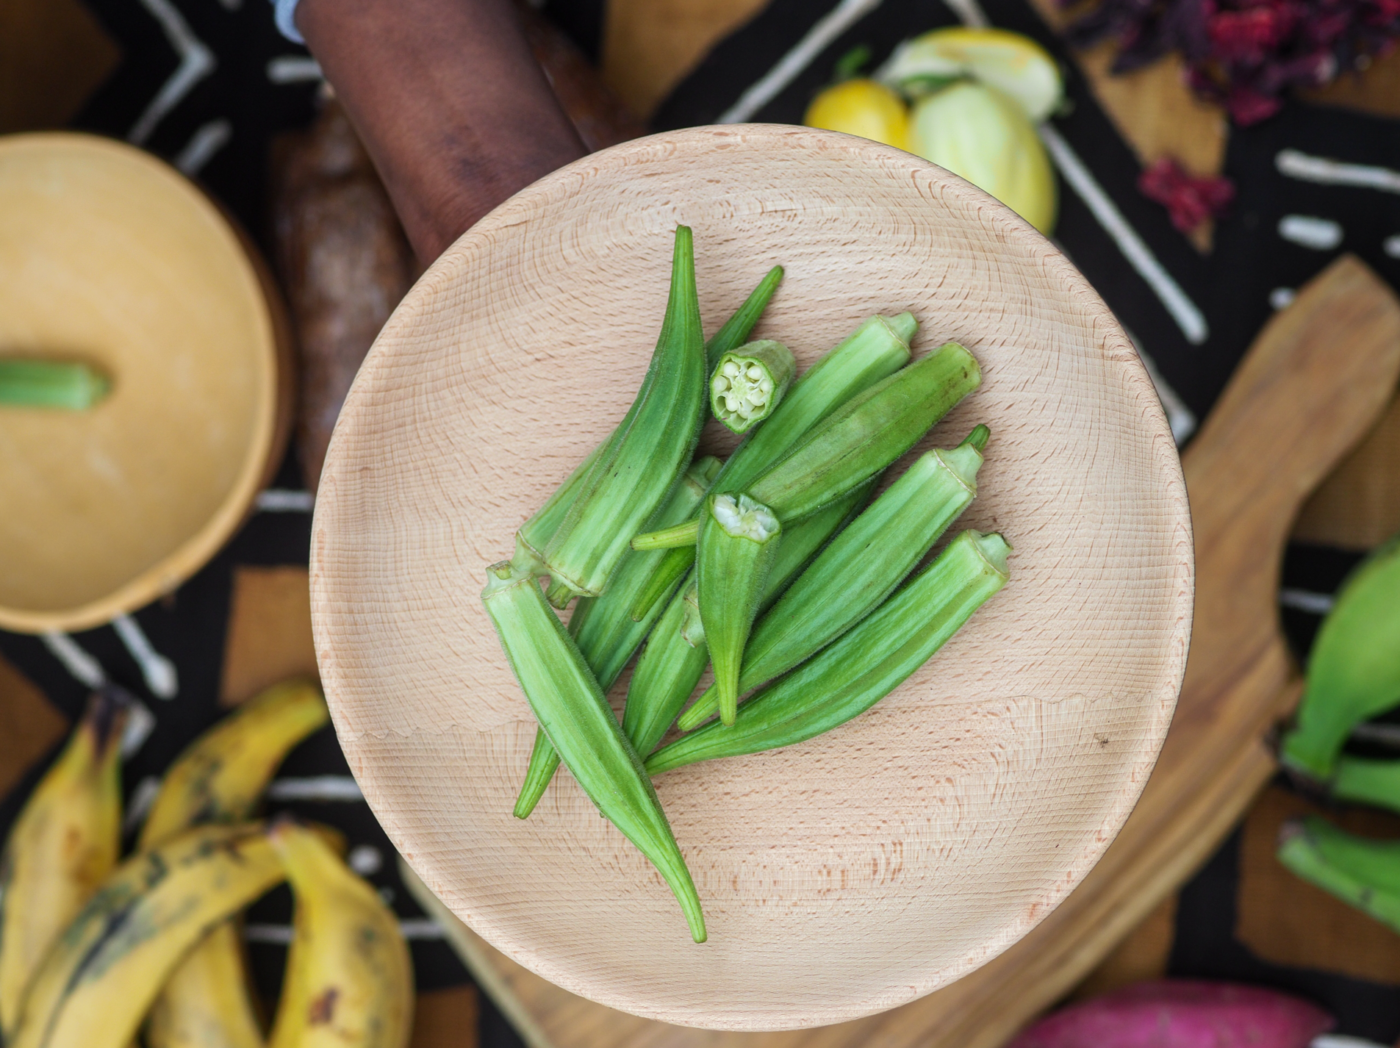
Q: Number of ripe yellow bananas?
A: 4